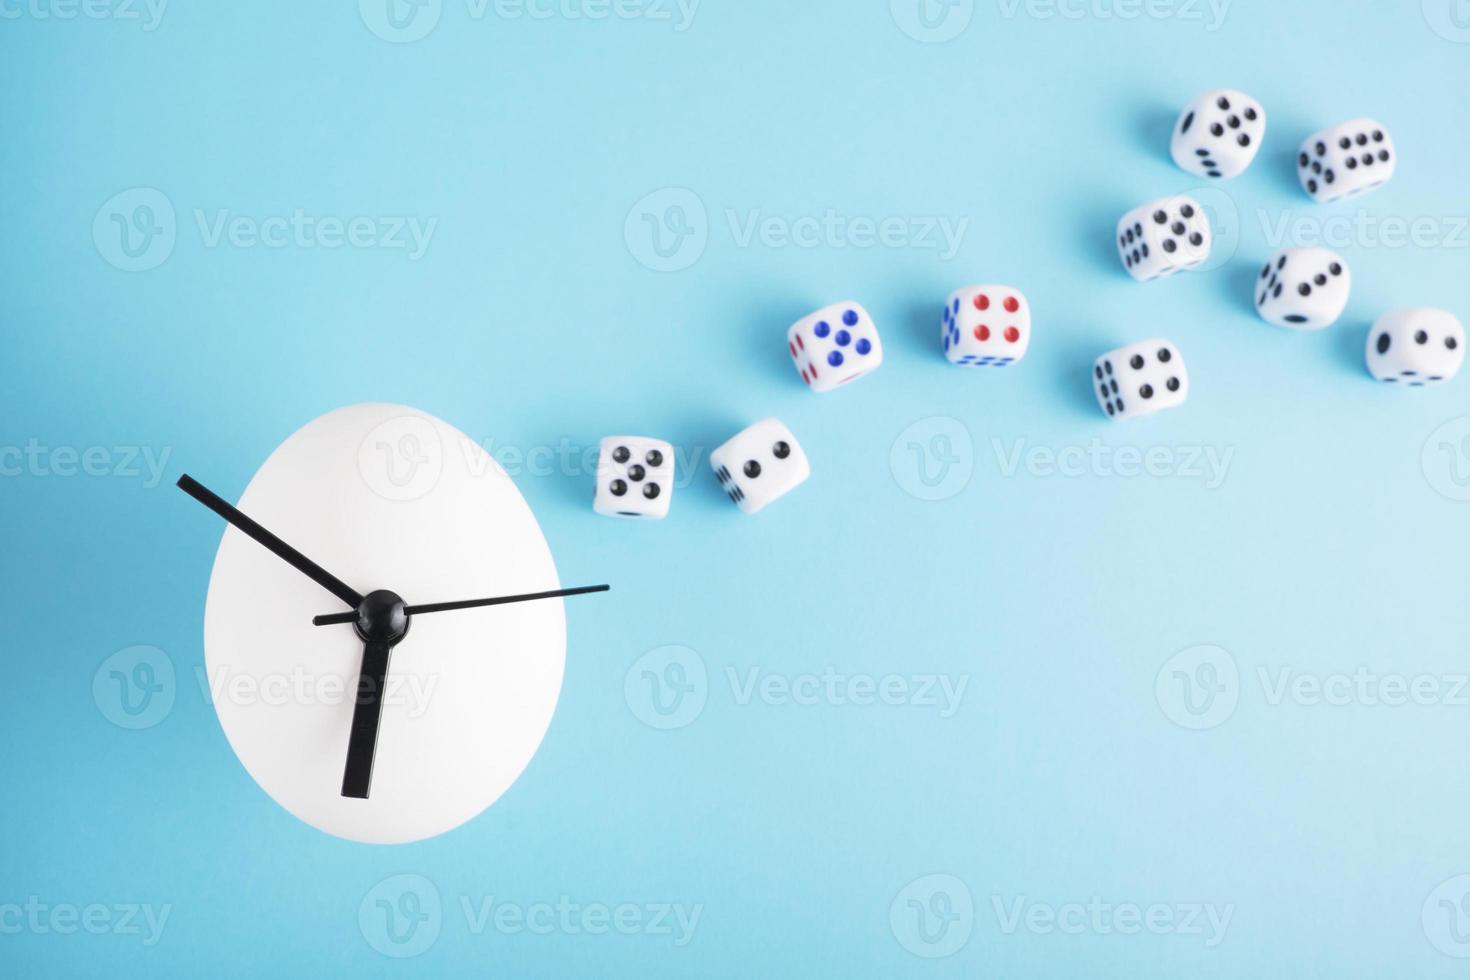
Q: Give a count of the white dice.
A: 10